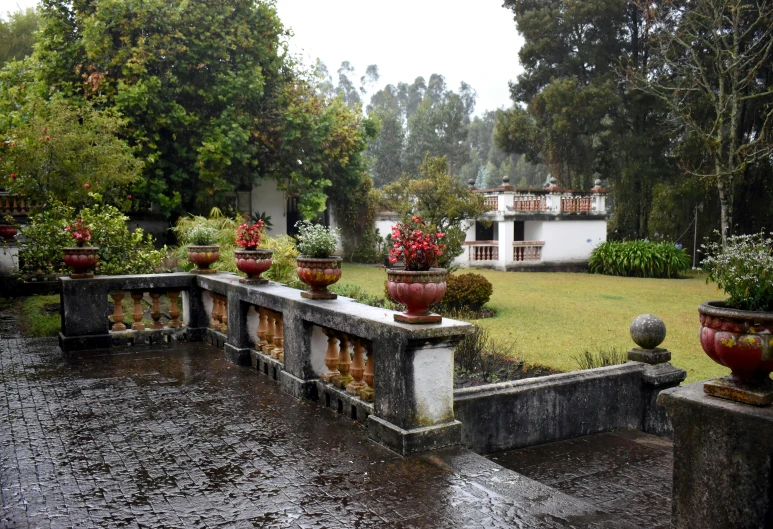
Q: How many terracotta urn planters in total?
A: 7